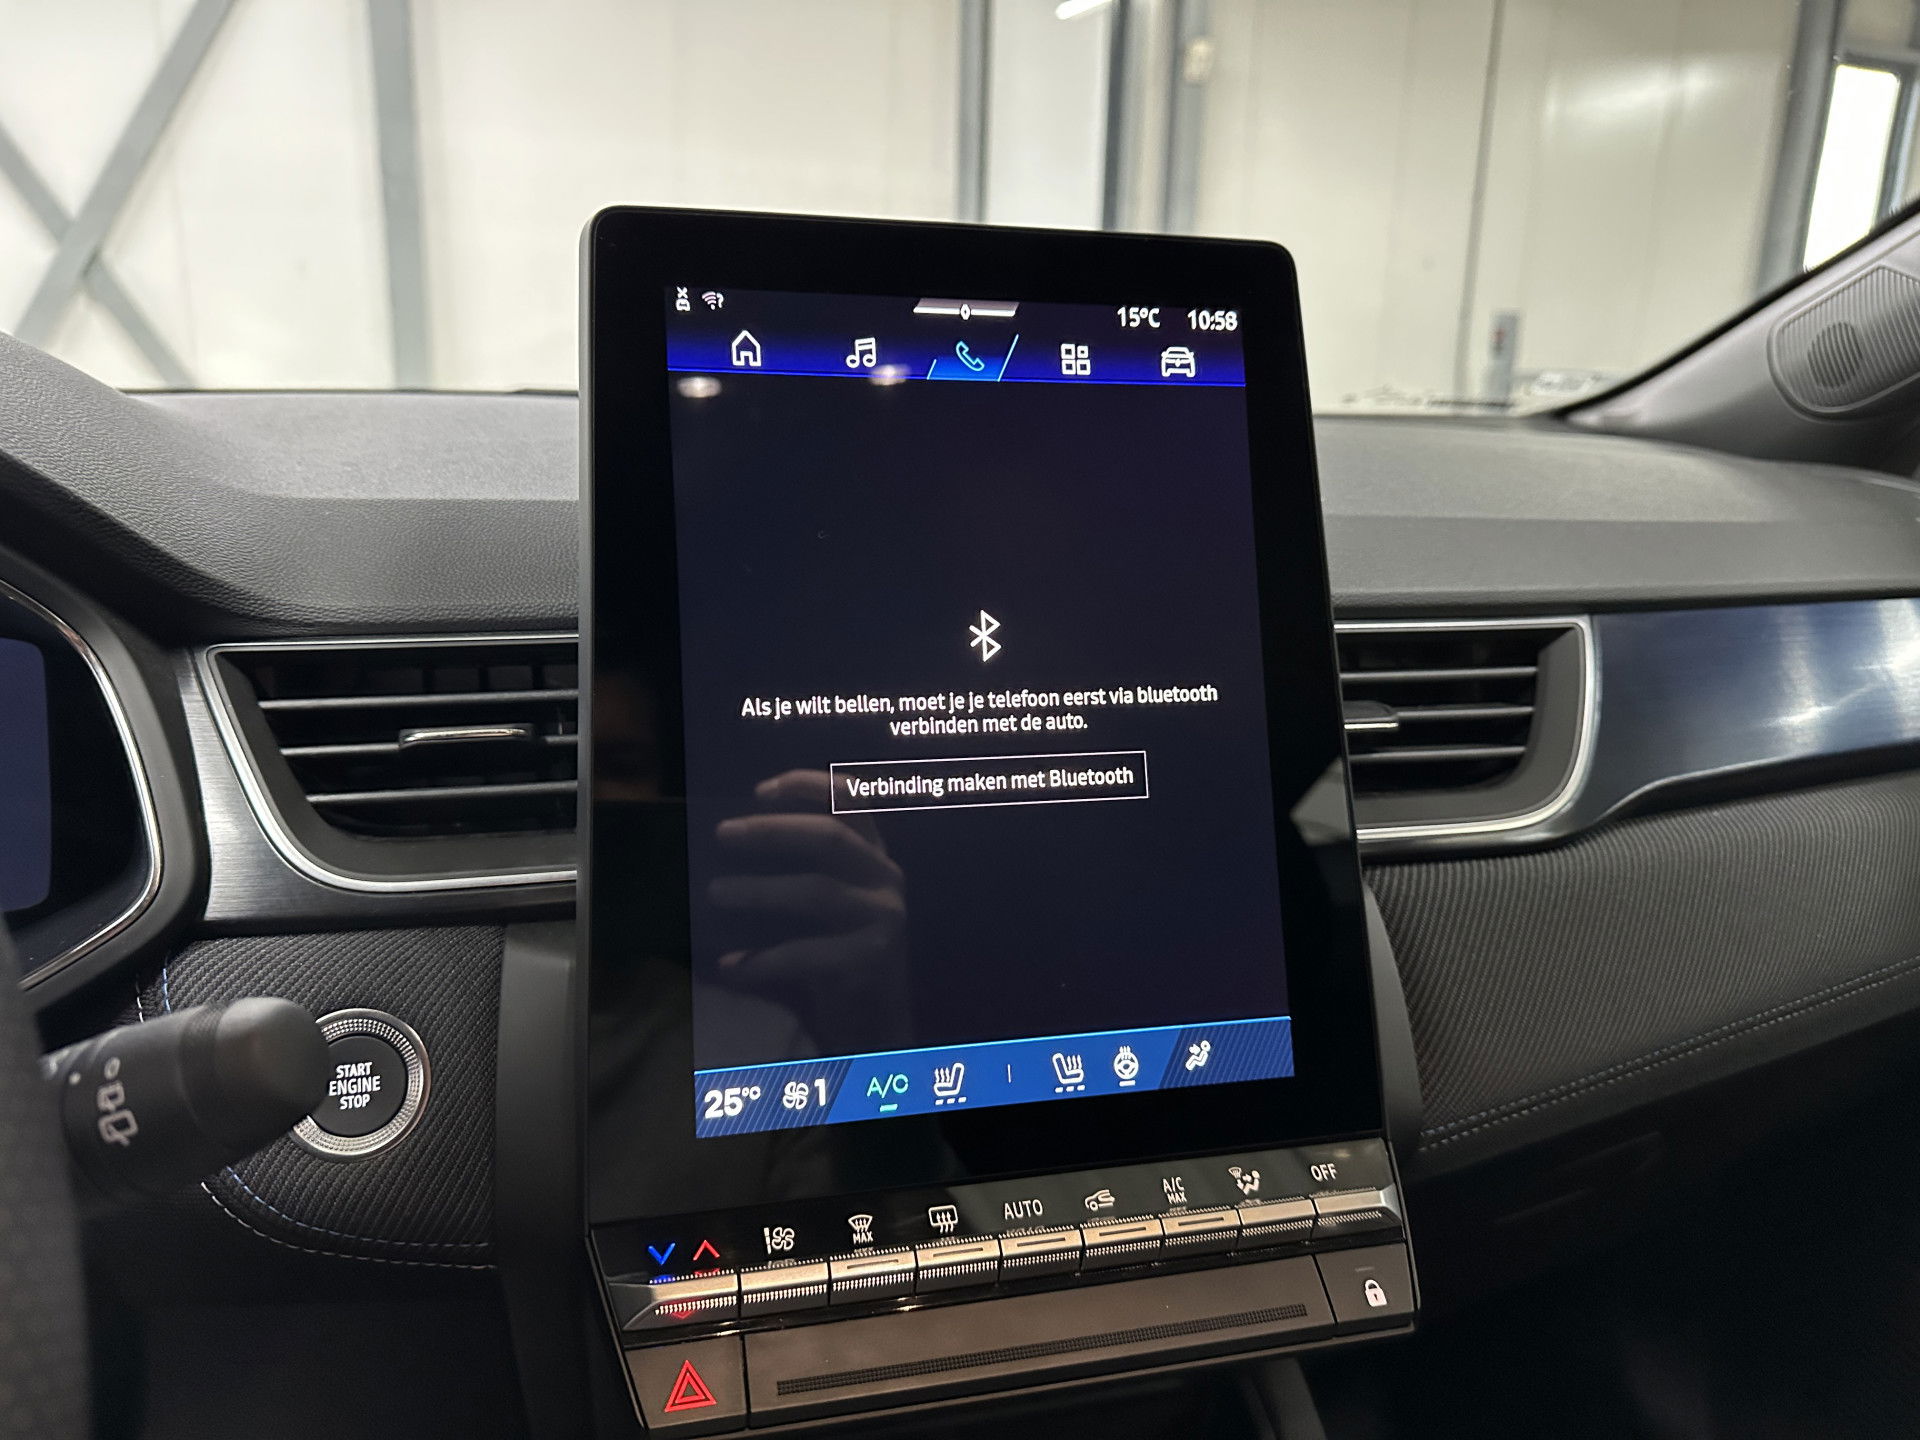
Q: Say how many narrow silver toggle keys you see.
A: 9